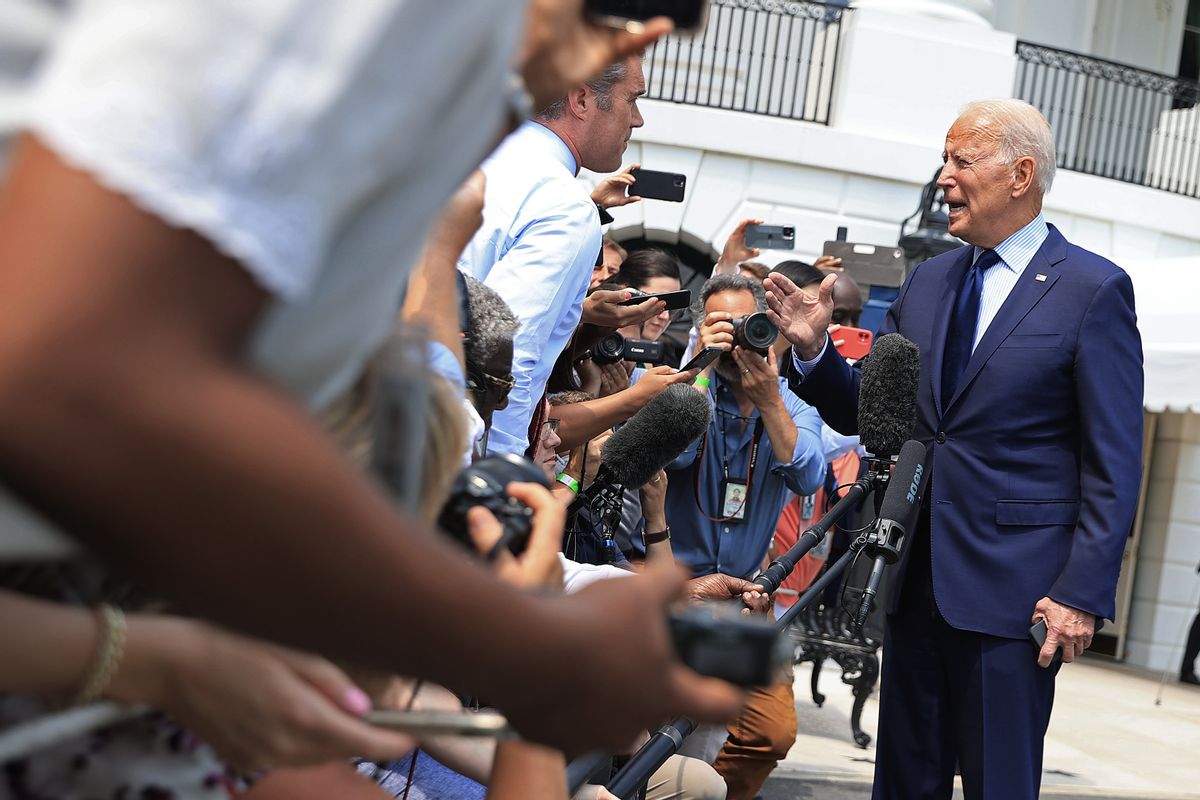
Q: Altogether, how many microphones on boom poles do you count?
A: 3